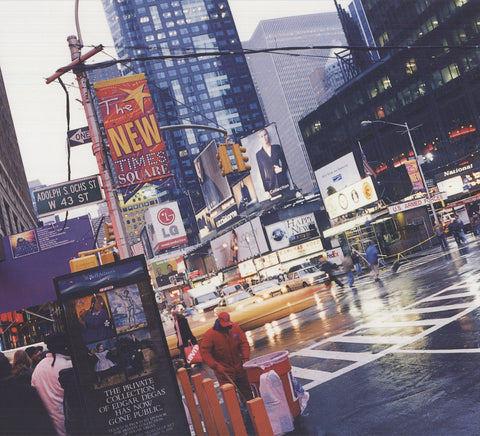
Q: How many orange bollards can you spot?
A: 5